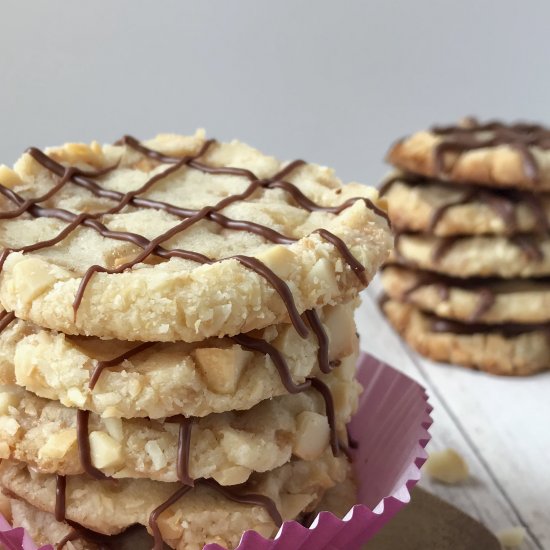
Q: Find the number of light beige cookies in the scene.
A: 10